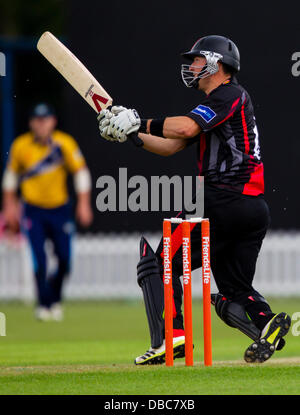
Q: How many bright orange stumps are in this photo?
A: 3